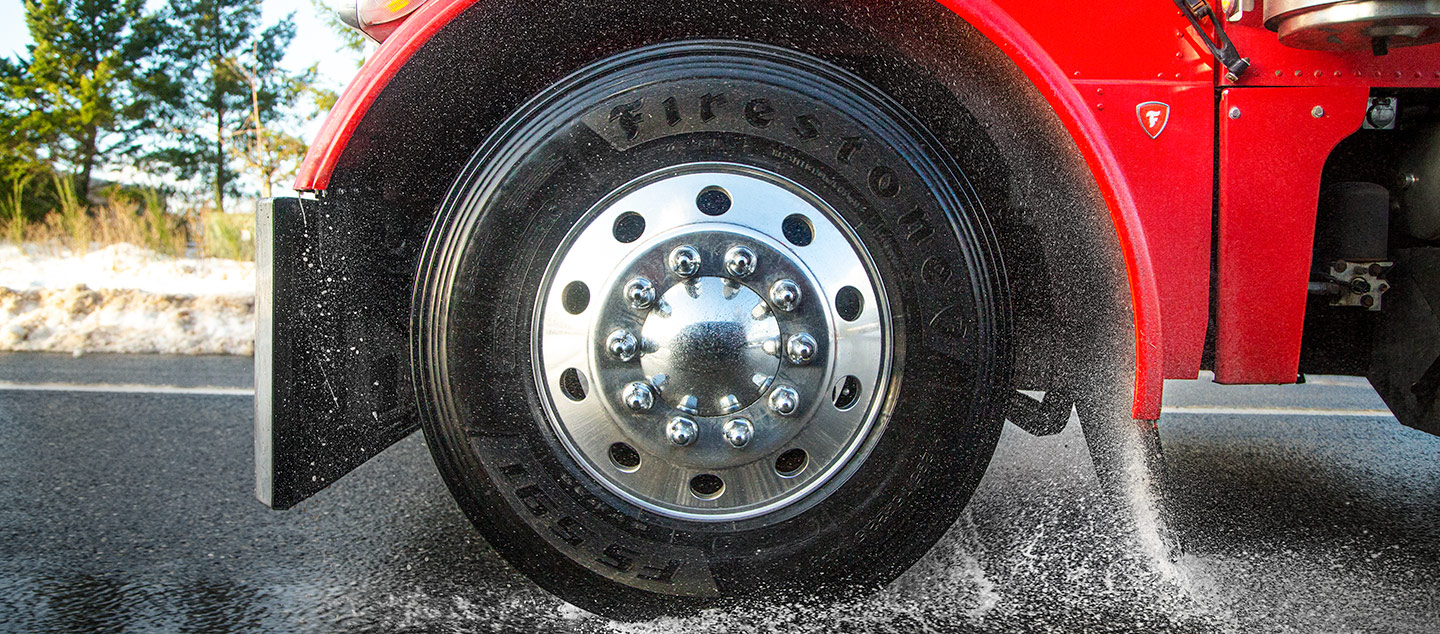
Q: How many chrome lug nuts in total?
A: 10